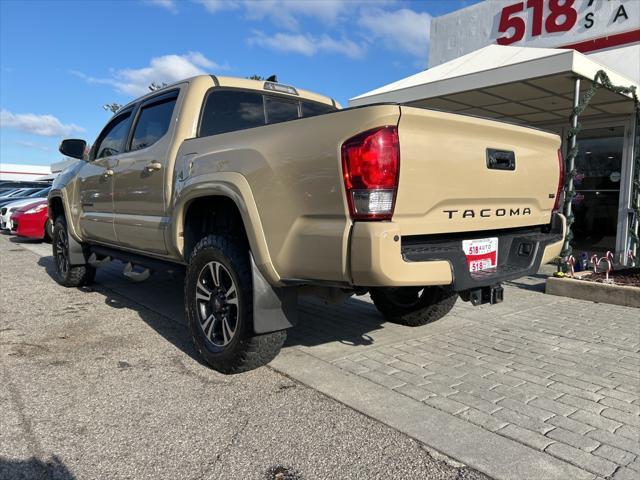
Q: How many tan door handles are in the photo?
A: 2